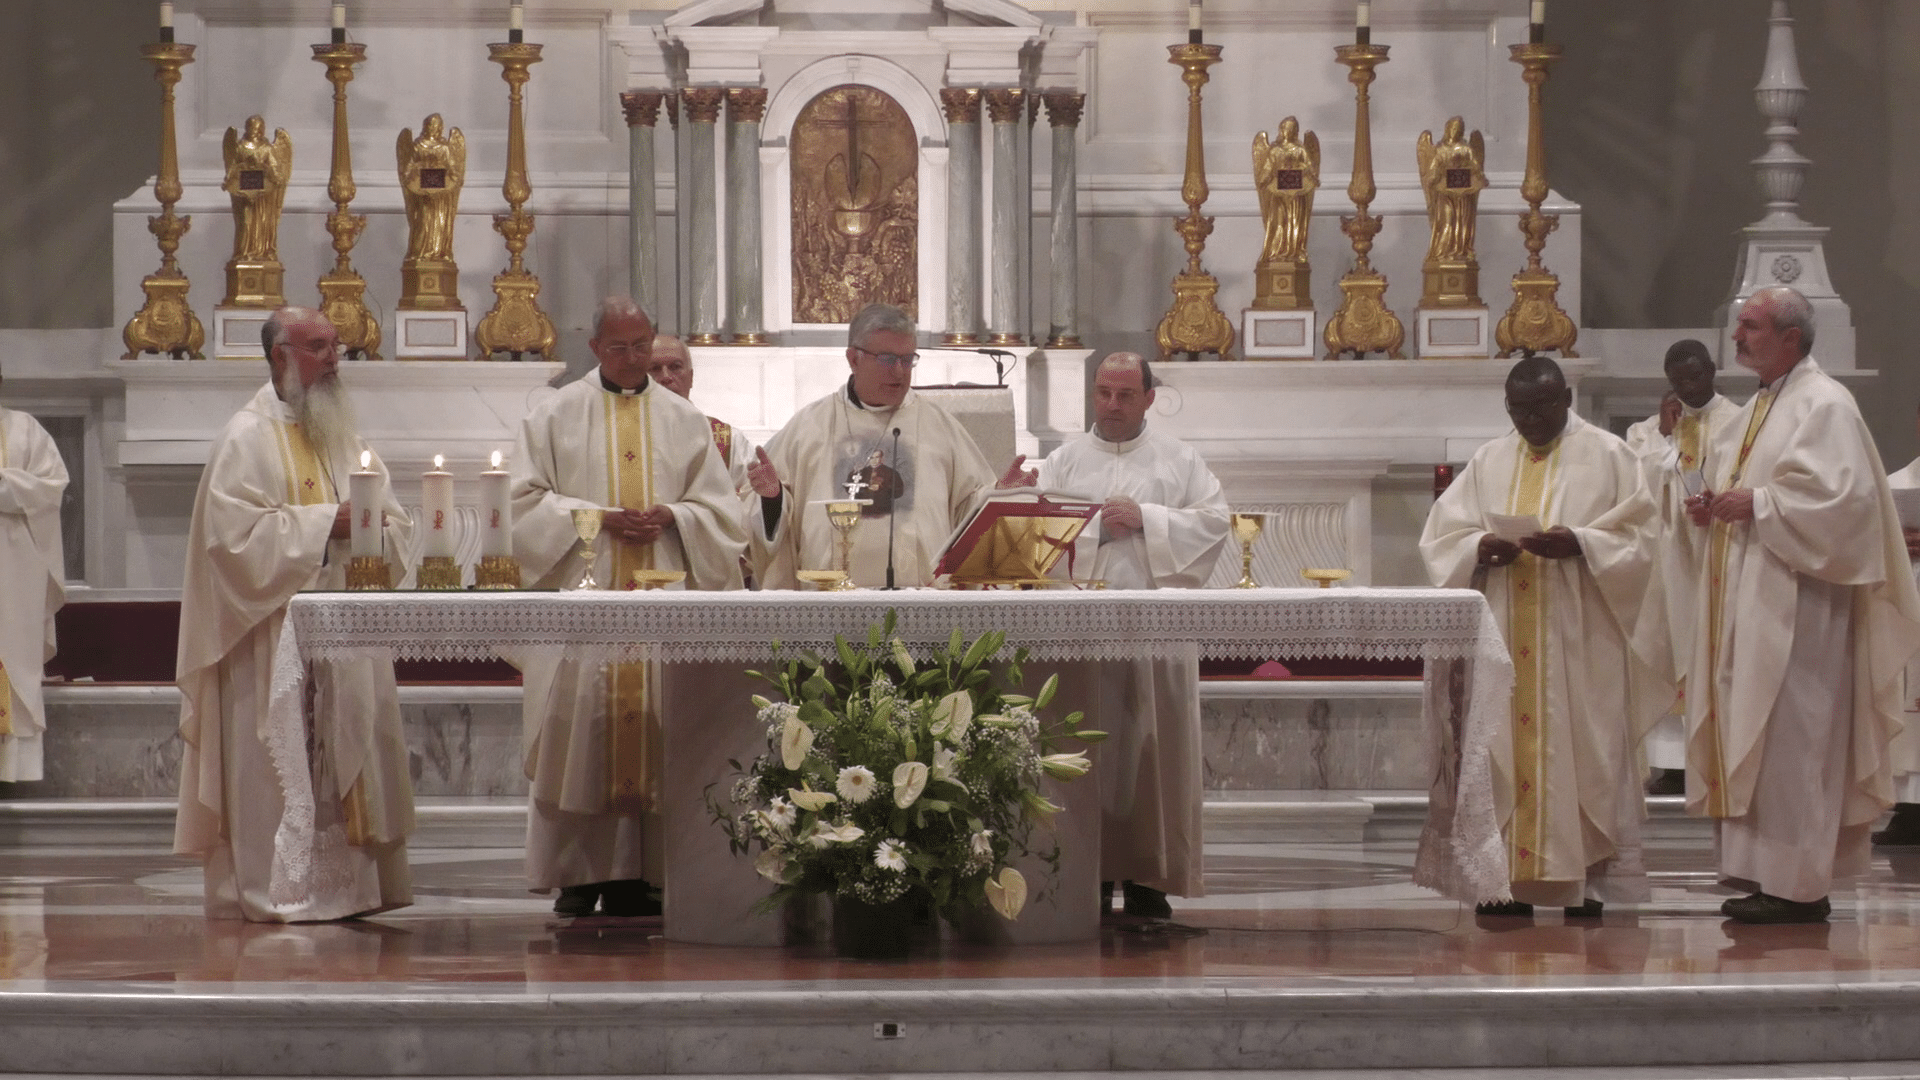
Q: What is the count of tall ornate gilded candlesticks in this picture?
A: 6